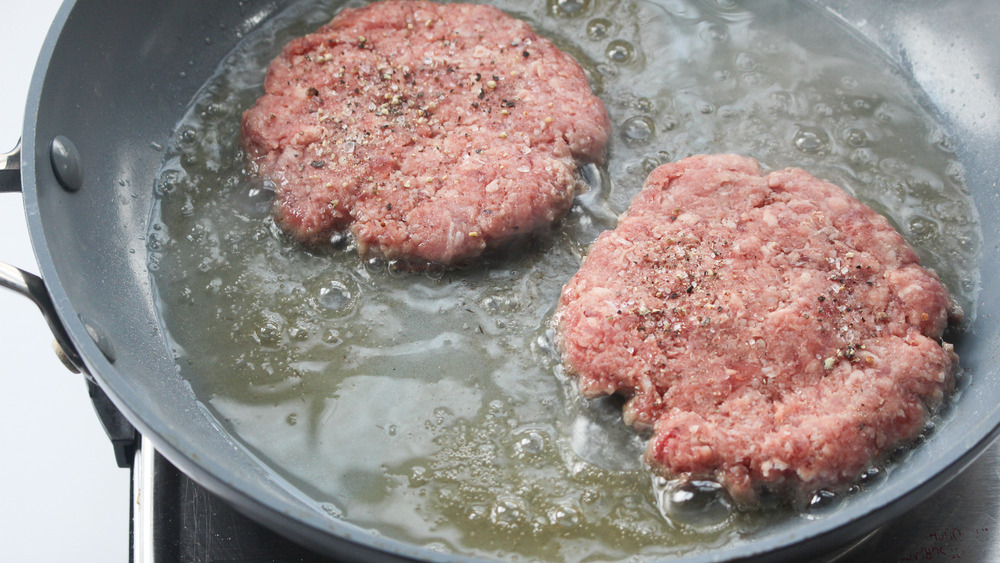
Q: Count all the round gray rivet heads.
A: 2